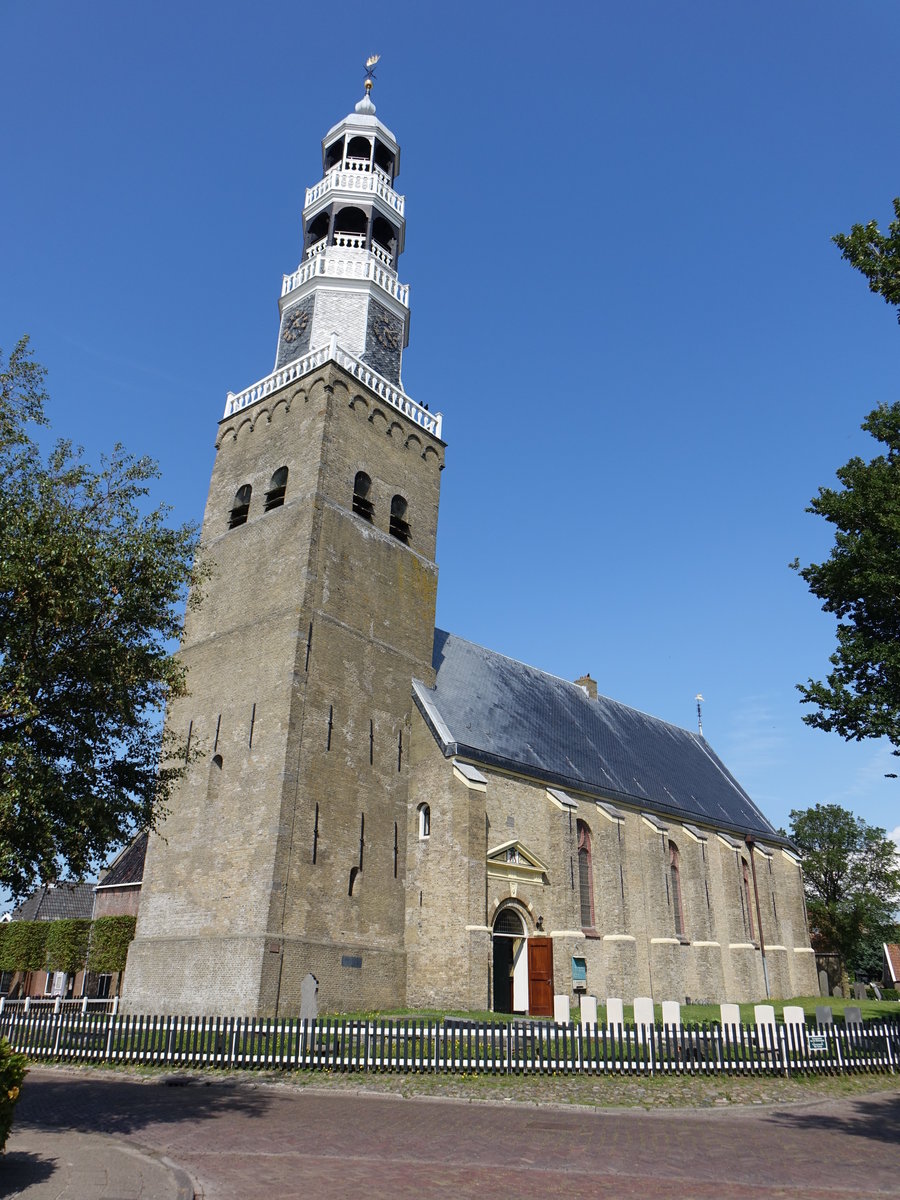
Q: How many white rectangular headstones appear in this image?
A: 8